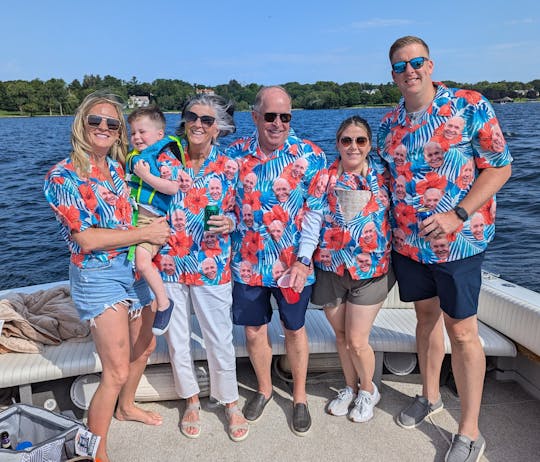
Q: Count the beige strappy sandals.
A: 2